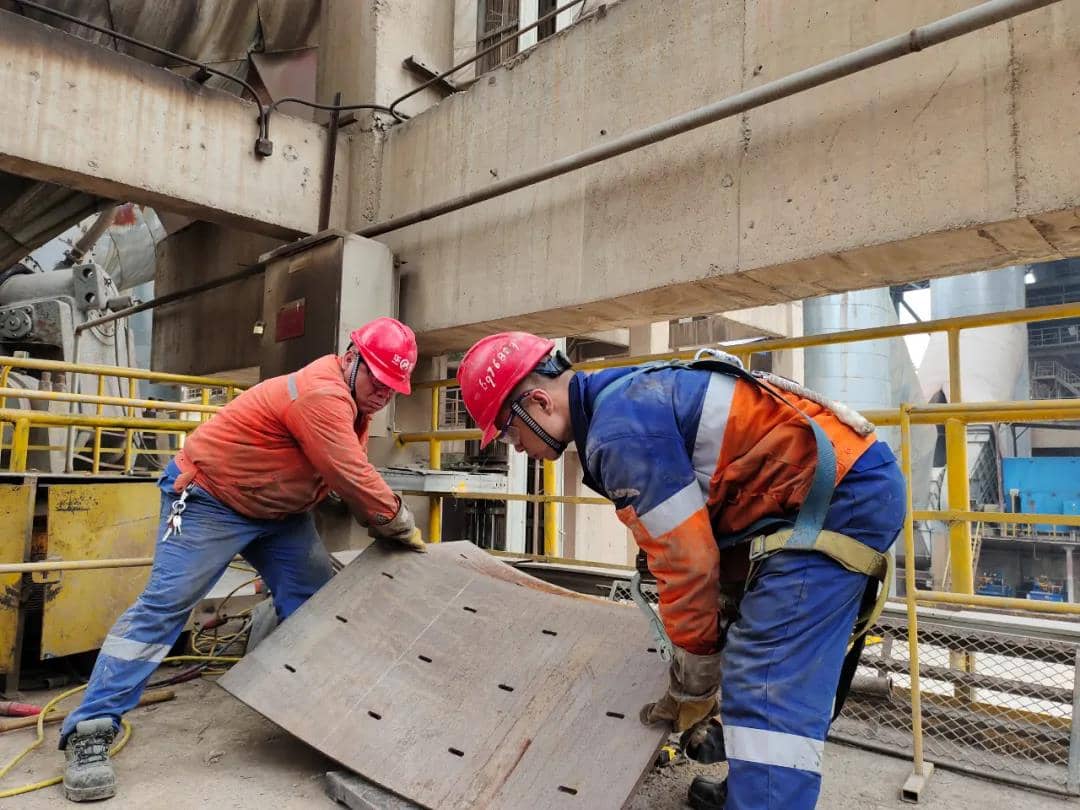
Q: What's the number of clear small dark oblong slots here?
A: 12